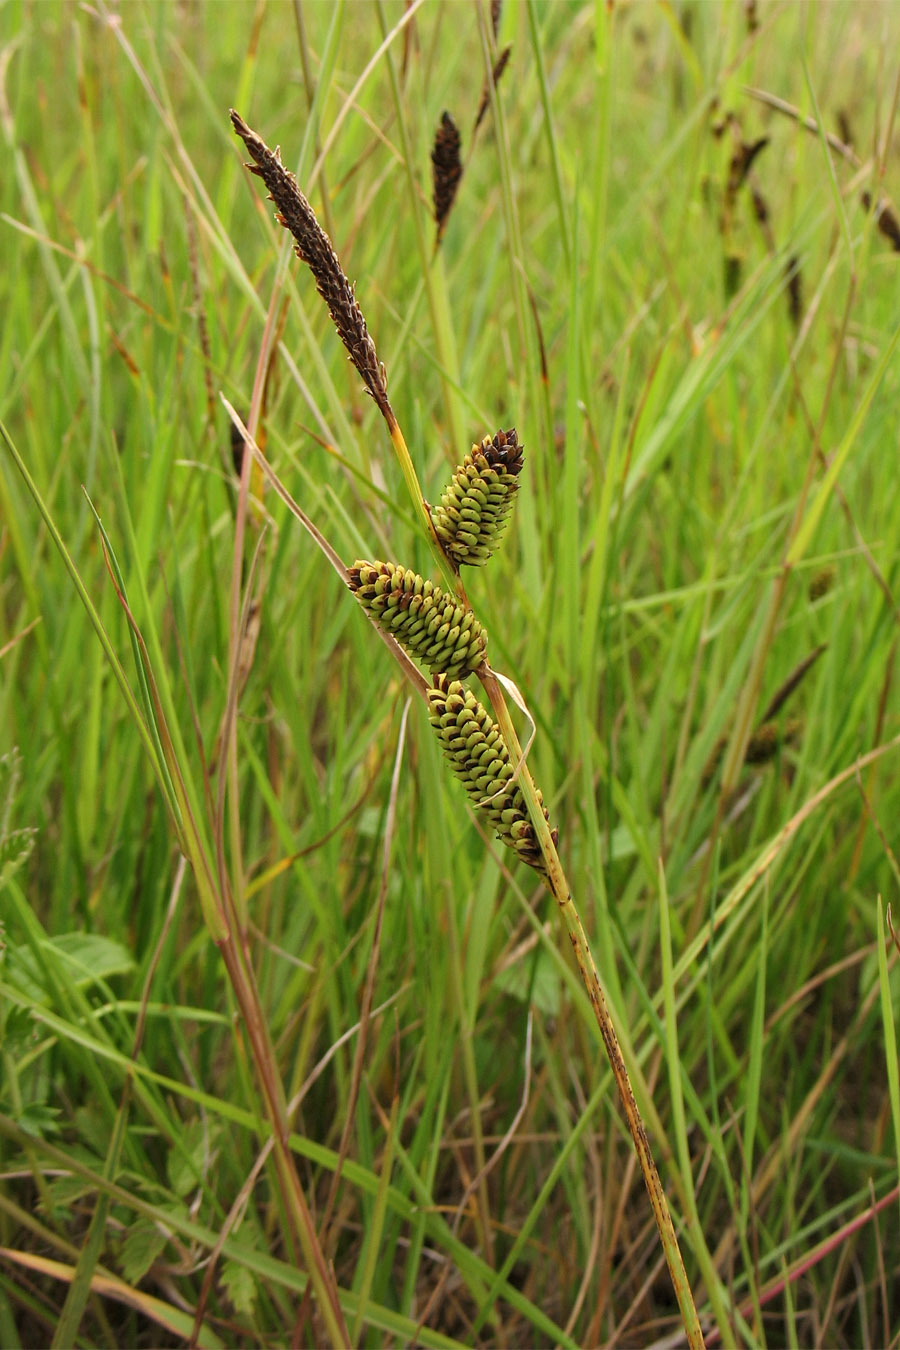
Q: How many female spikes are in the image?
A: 3